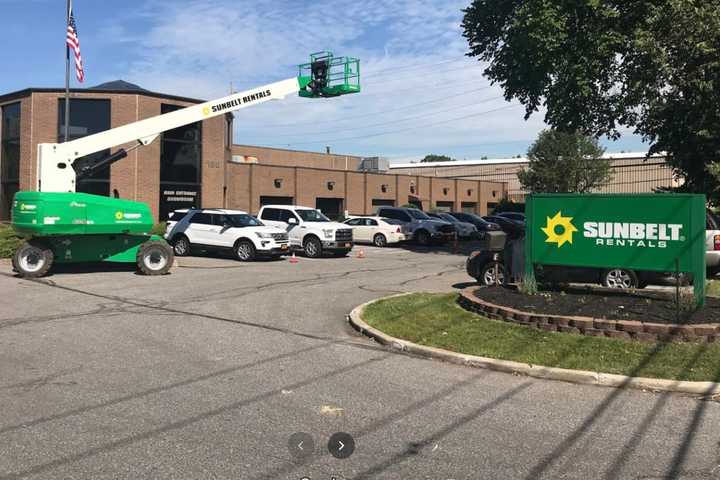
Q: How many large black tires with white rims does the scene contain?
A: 2